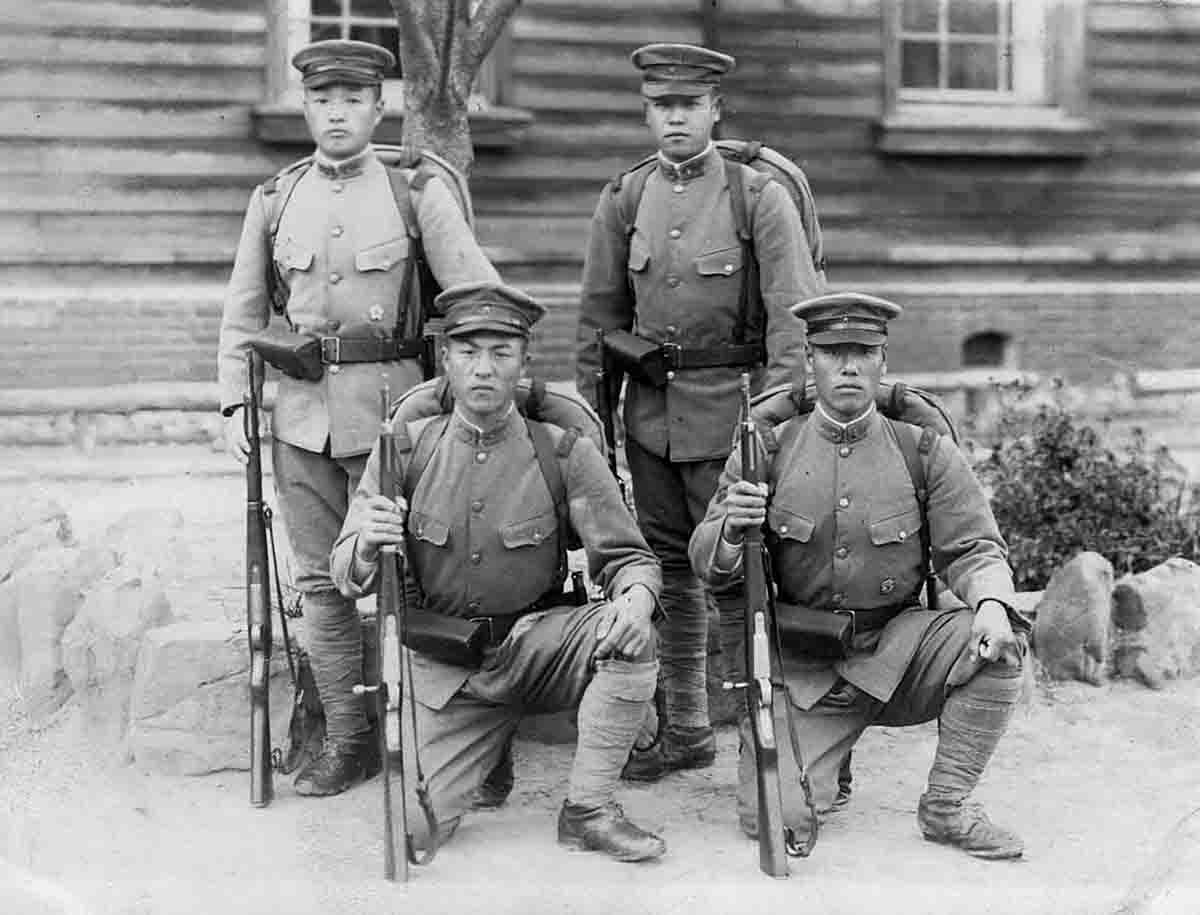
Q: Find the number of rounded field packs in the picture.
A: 4